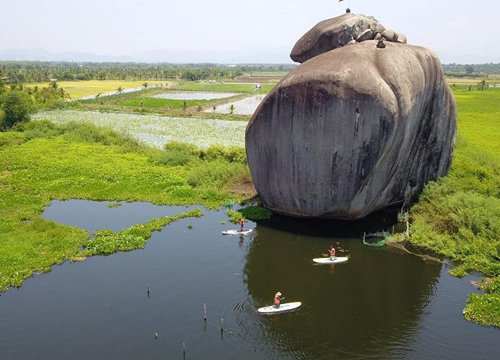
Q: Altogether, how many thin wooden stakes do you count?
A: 5